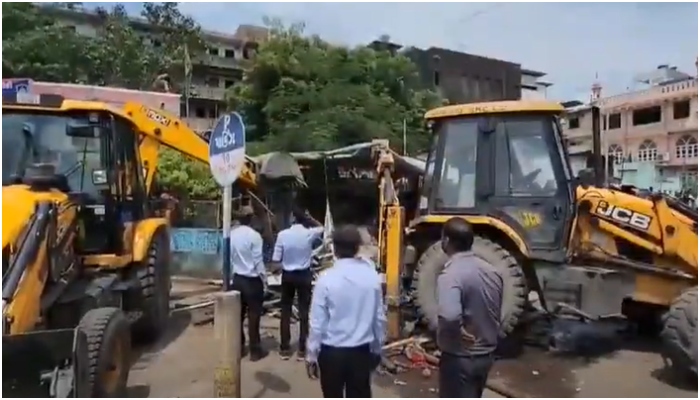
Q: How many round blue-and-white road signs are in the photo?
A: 1